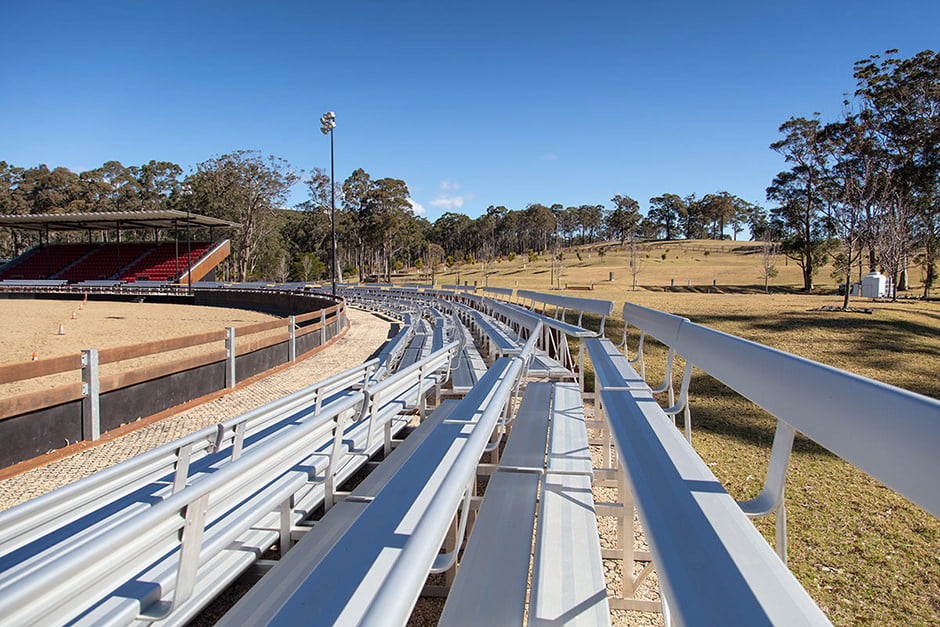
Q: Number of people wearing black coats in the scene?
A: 0